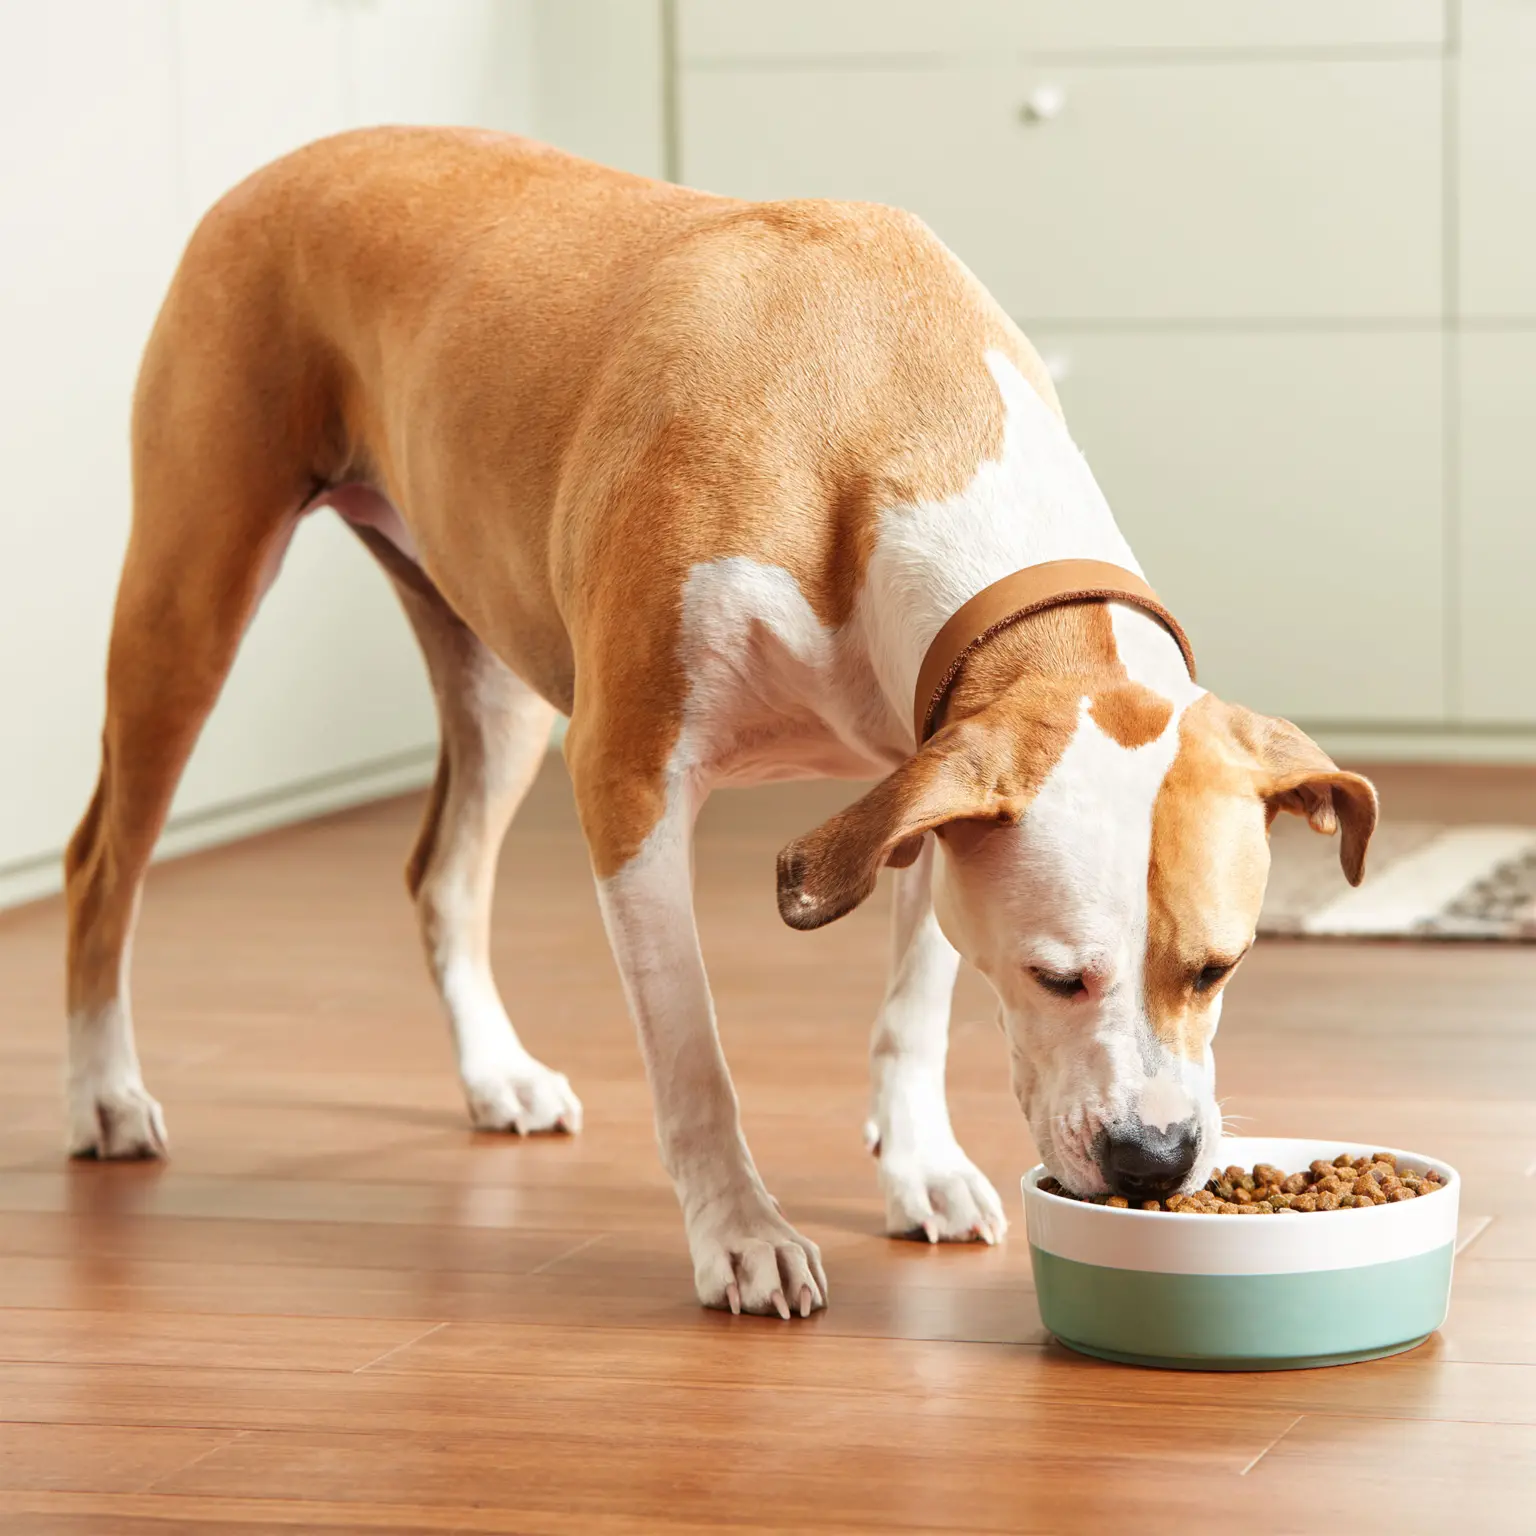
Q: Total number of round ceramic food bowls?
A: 1